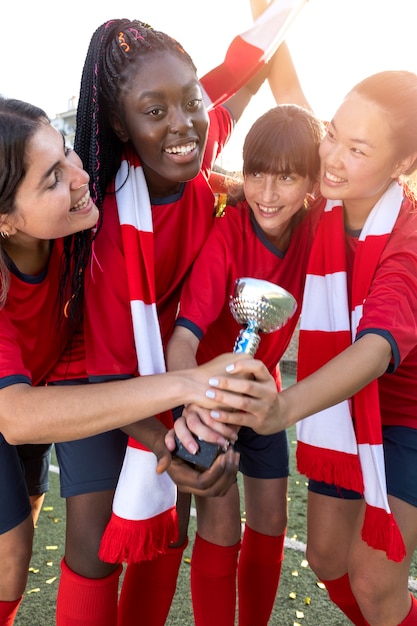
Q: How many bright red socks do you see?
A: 7